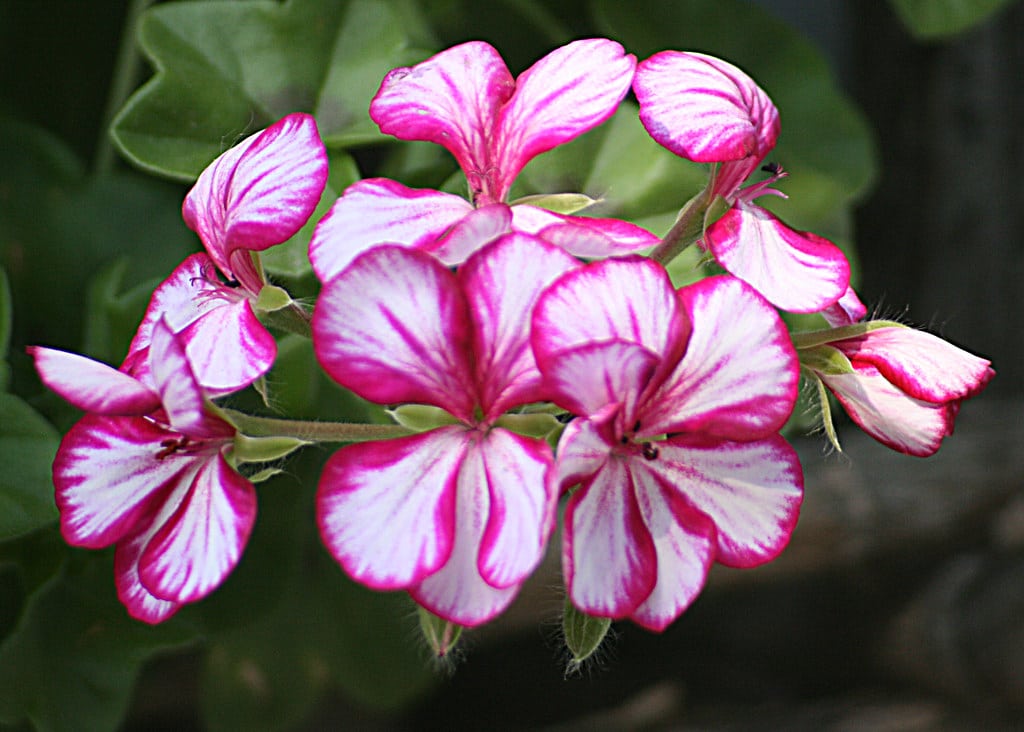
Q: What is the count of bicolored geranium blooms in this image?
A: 7